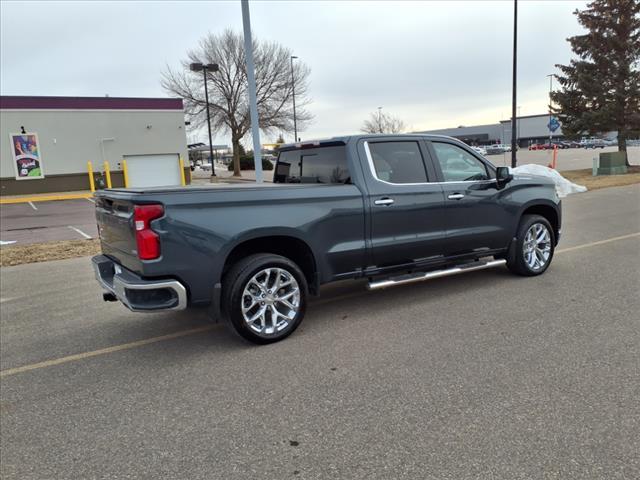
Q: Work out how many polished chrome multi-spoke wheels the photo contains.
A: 2